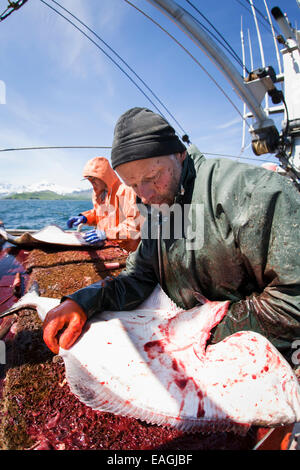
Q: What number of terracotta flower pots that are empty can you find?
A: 0